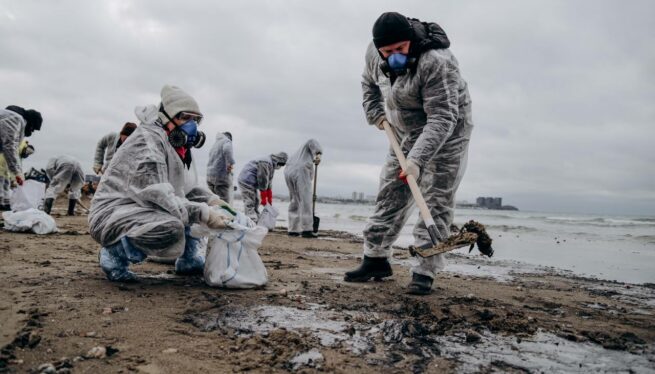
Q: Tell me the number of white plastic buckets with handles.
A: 0